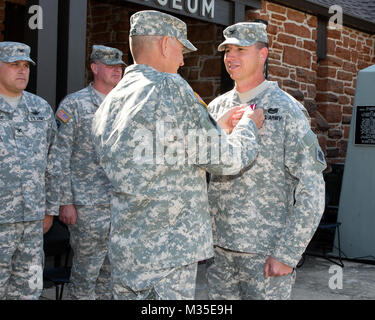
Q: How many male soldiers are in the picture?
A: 4